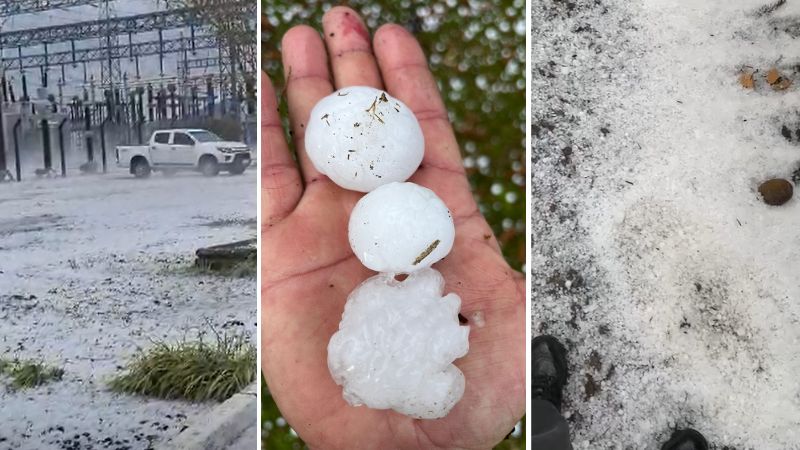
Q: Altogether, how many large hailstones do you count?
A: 3